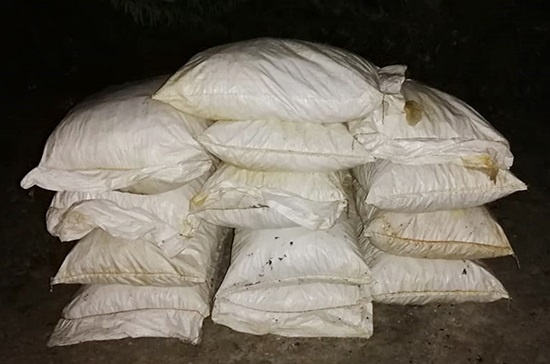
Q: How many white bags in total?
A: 13